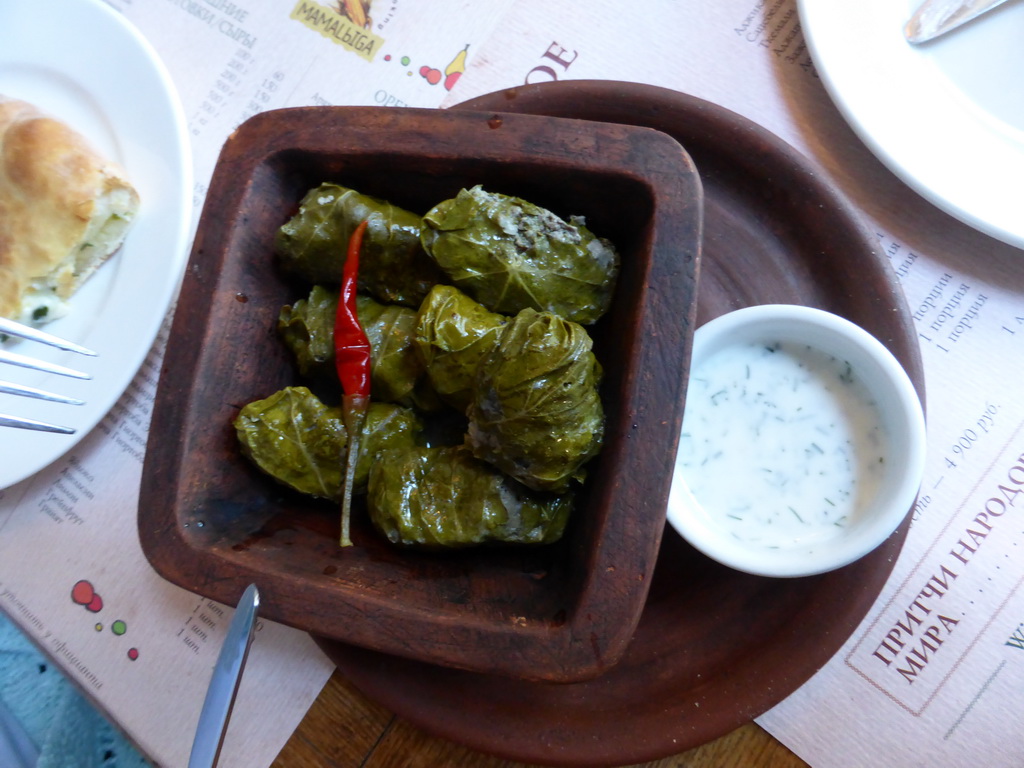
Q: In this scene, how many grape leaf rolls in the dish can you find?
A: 7